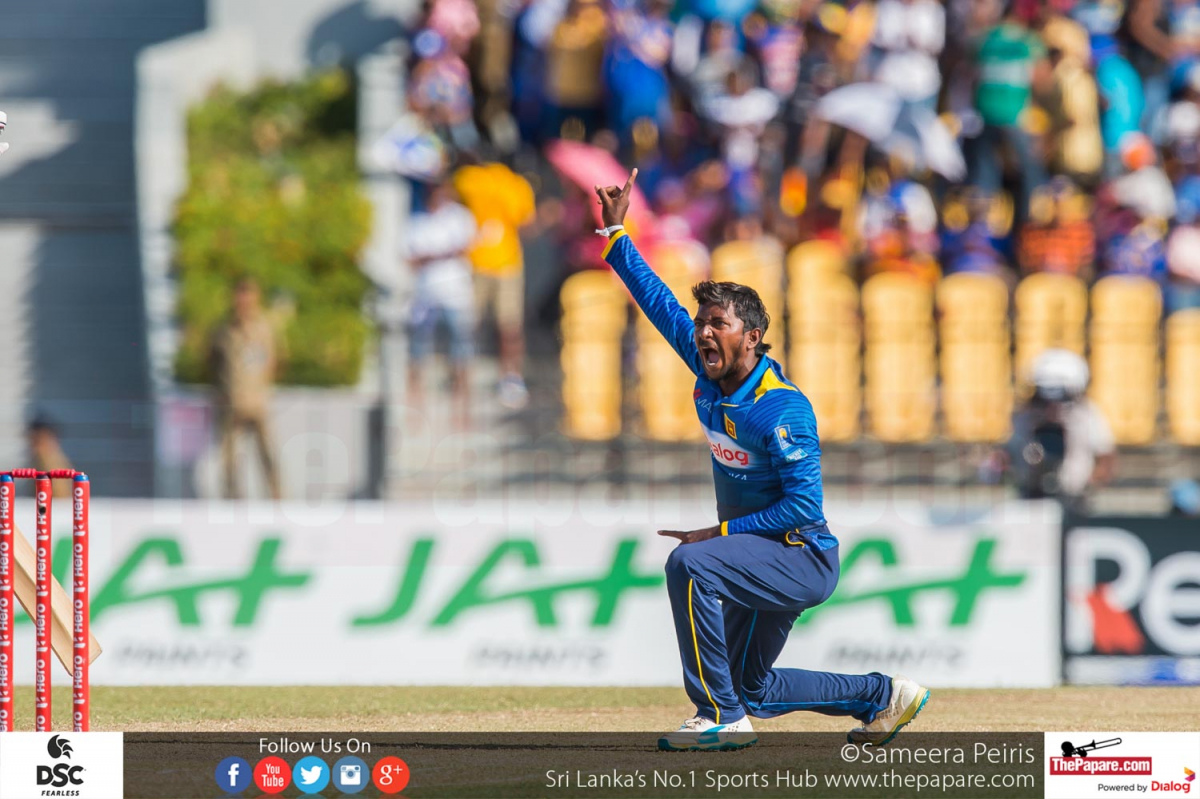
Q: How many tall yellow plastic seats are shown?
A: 9